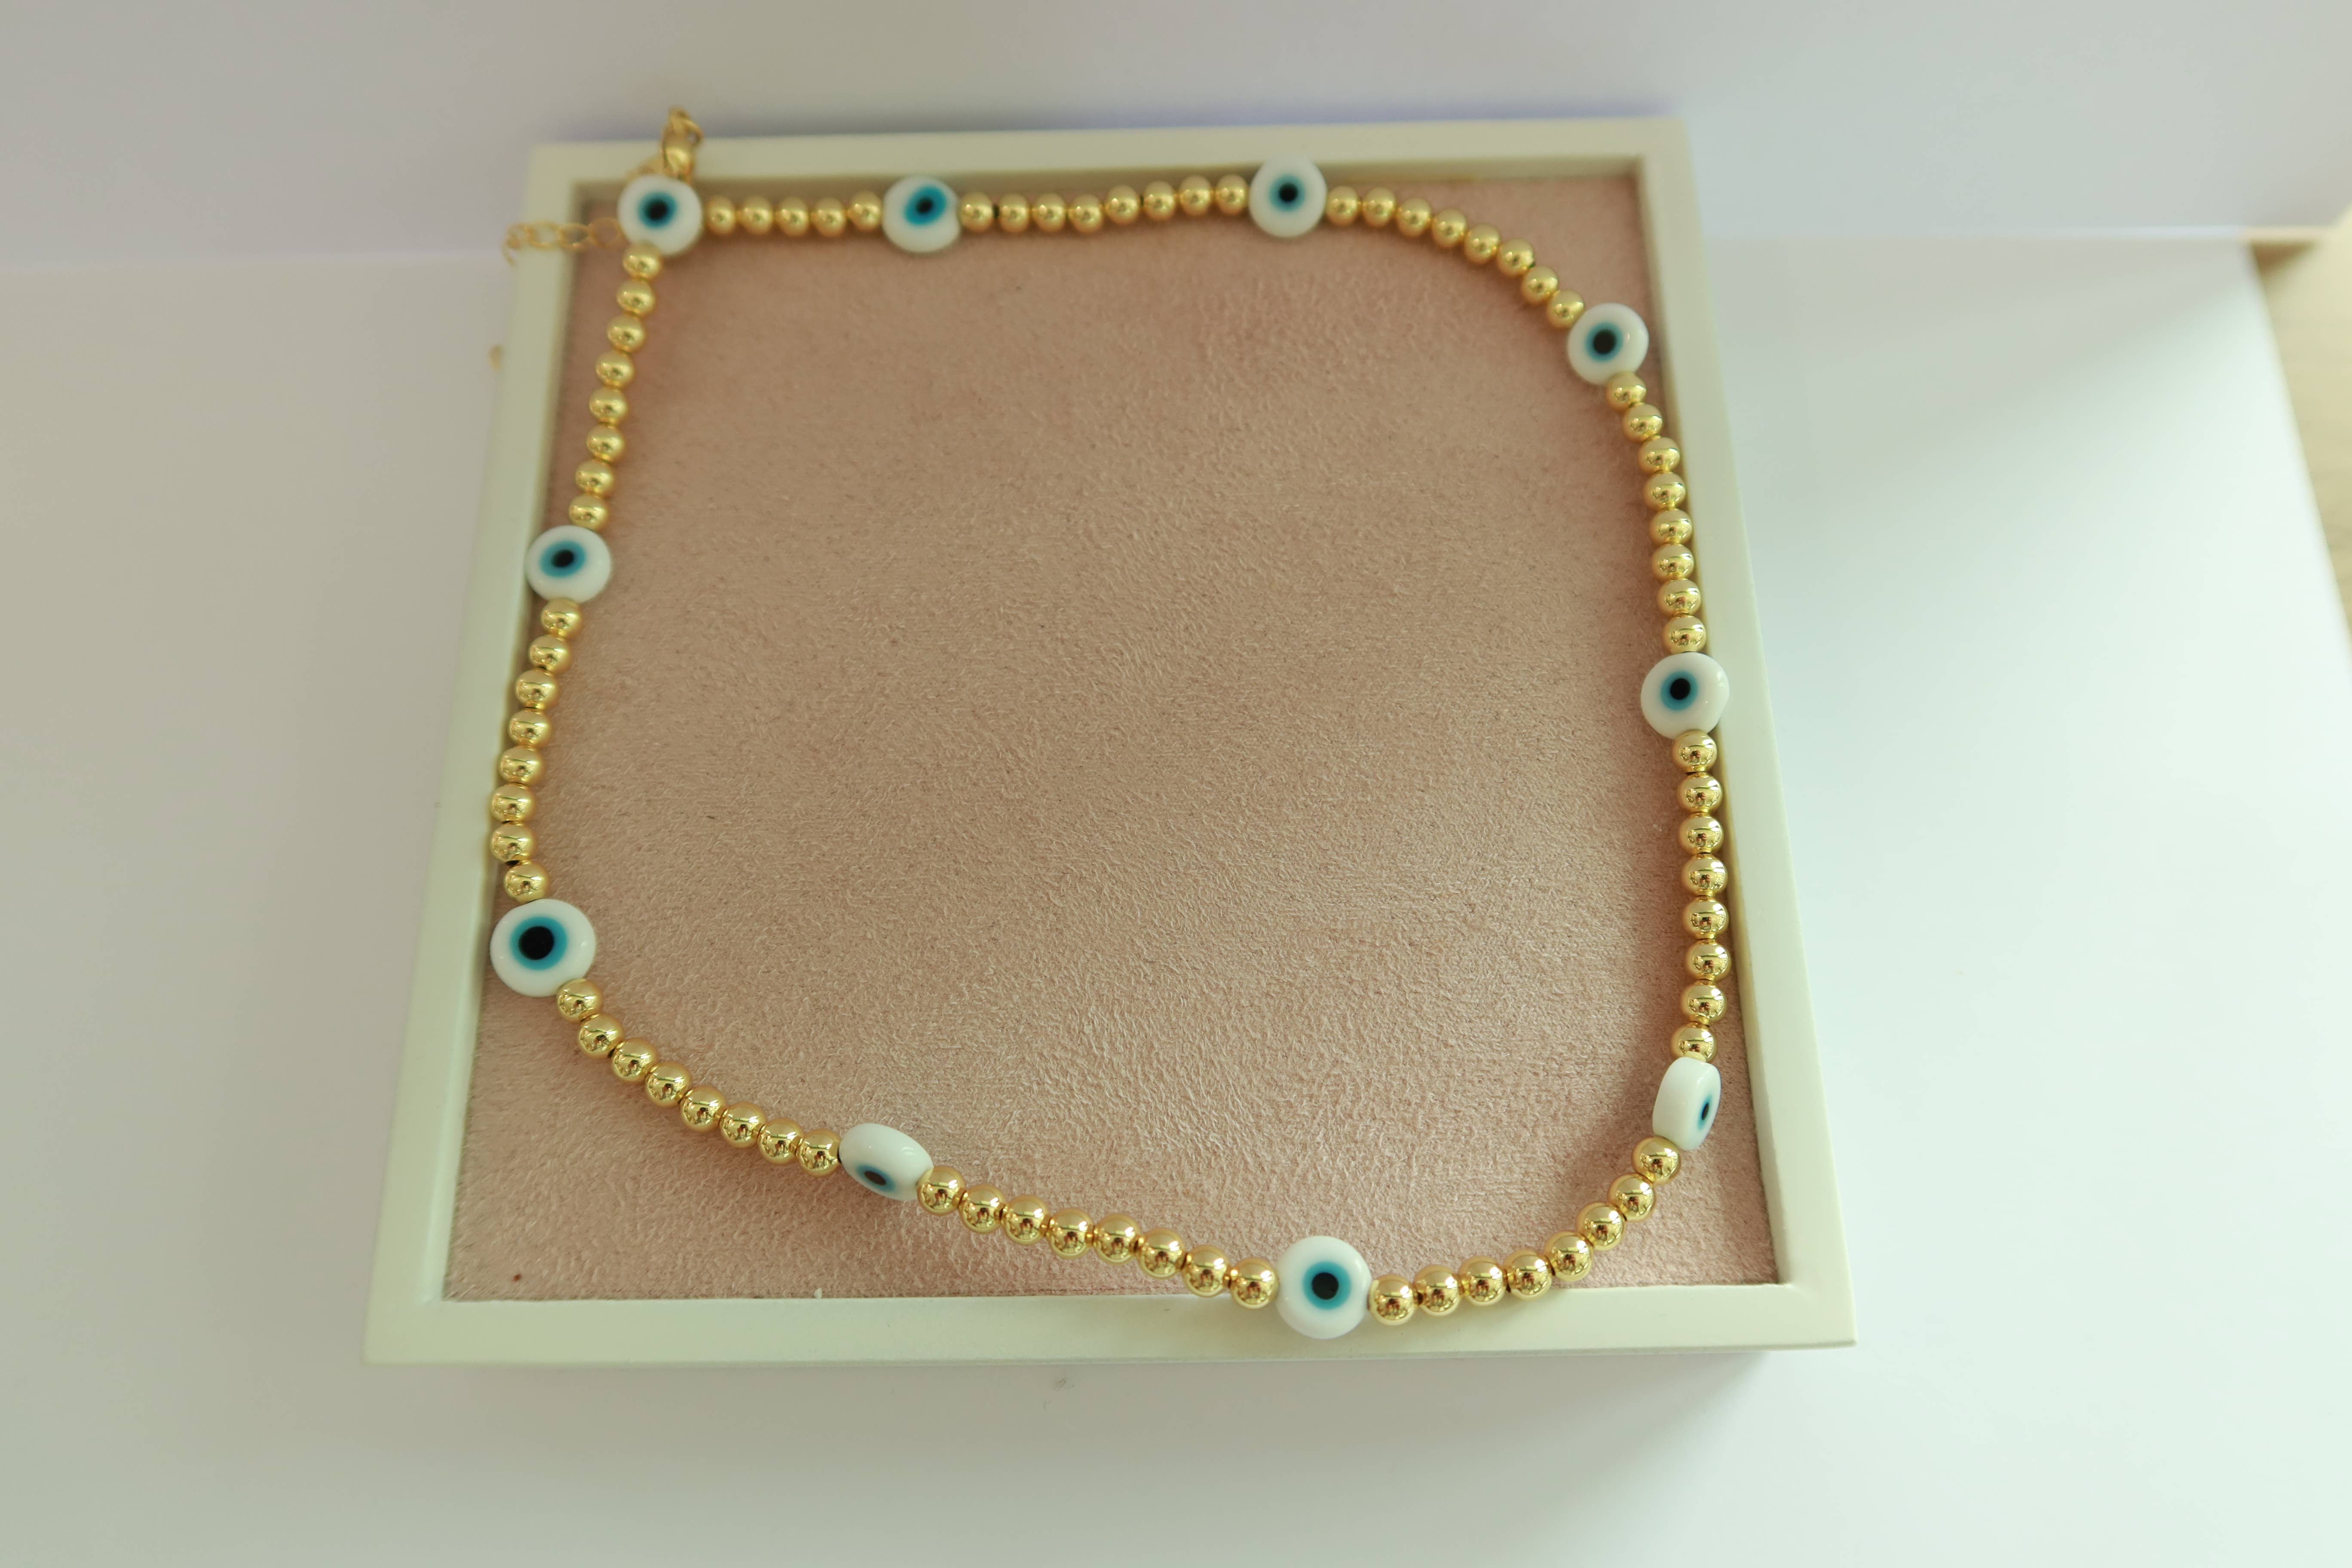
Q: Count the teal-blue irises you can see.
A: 10